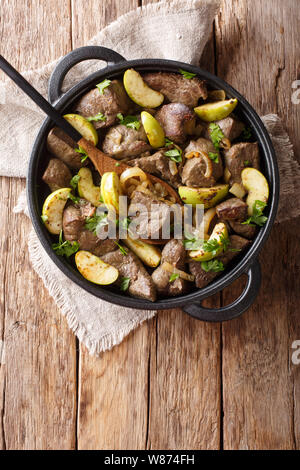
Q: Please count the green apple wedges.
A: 12